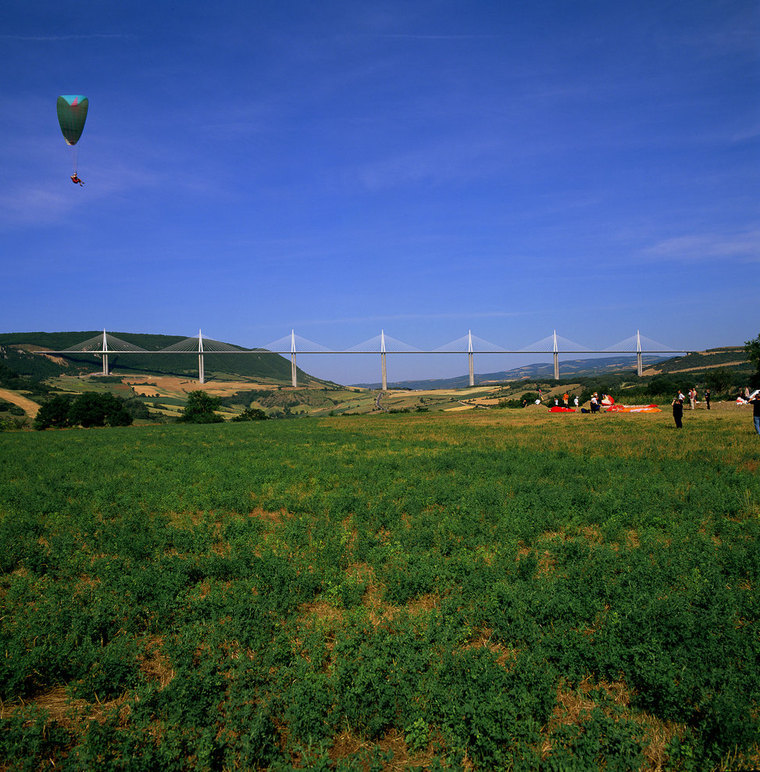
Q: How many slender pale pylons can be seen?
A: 7